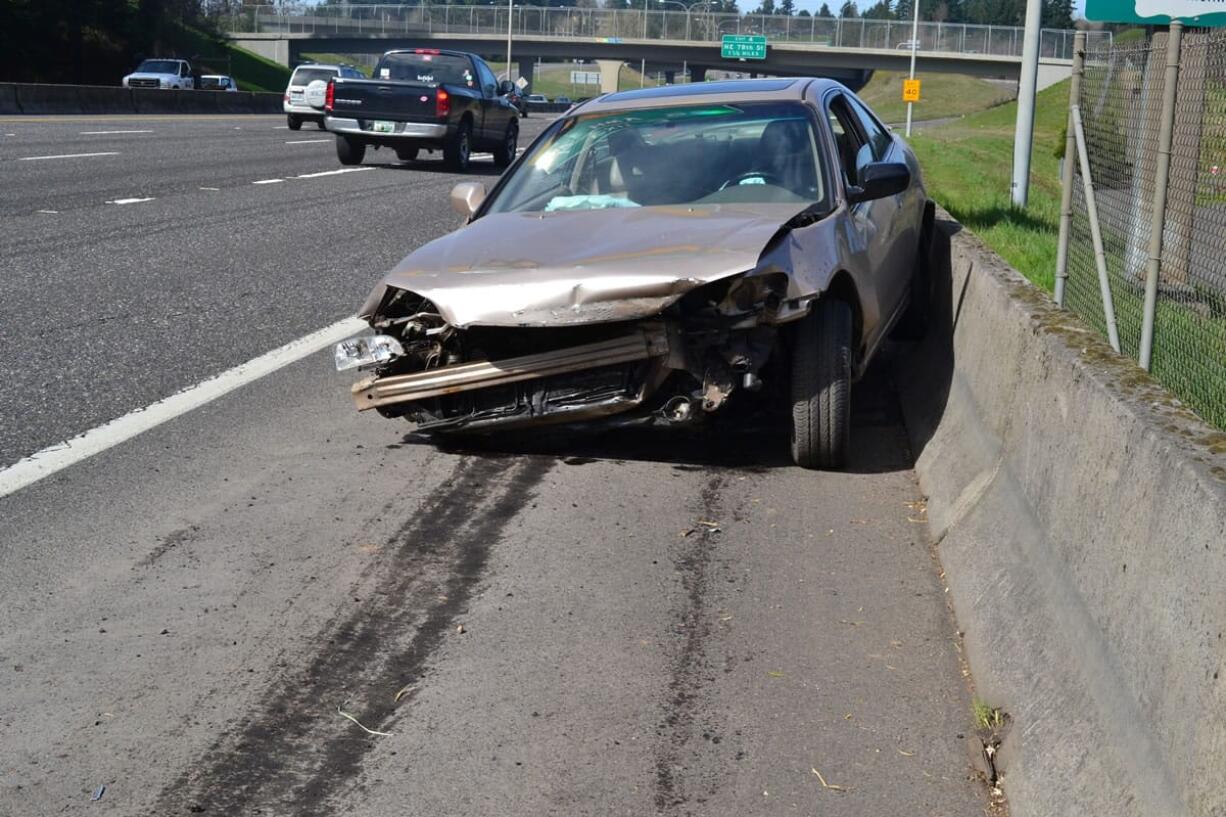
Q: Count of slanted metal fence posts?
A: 1